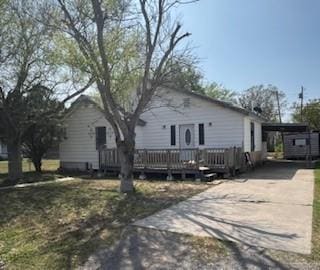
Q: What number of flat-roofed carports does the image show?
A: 1